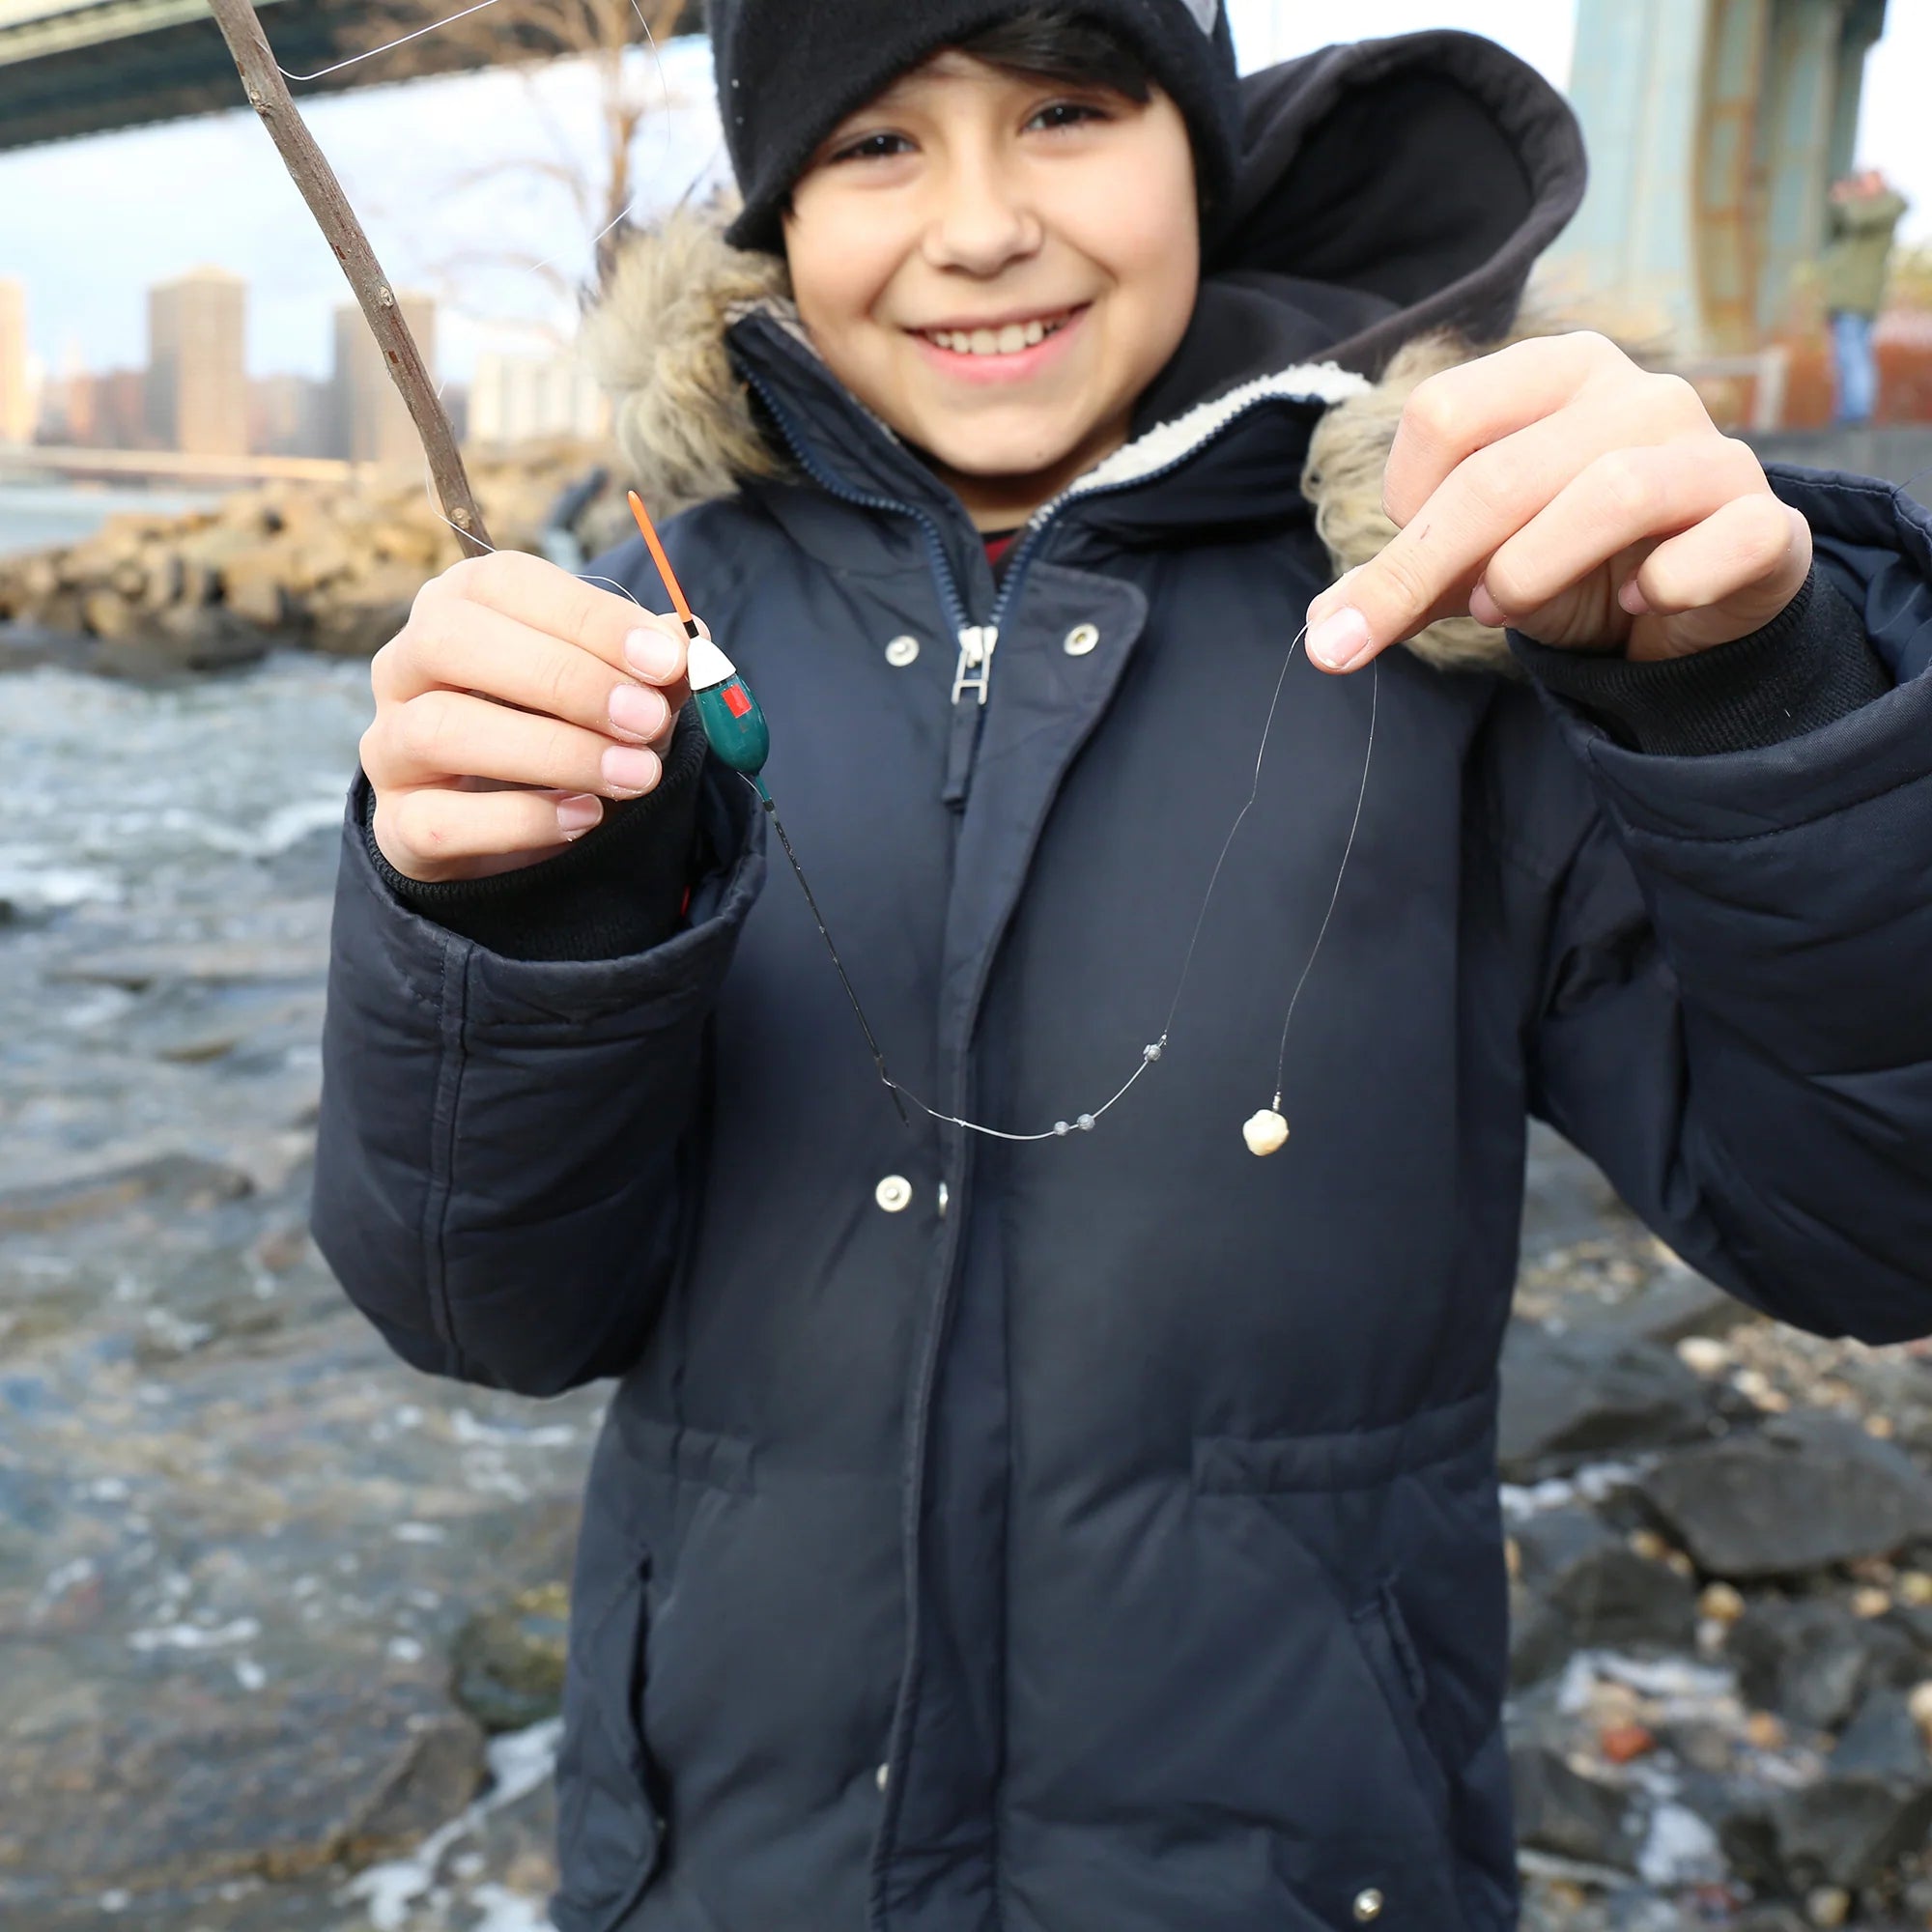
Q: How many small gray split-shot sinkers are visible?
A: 3